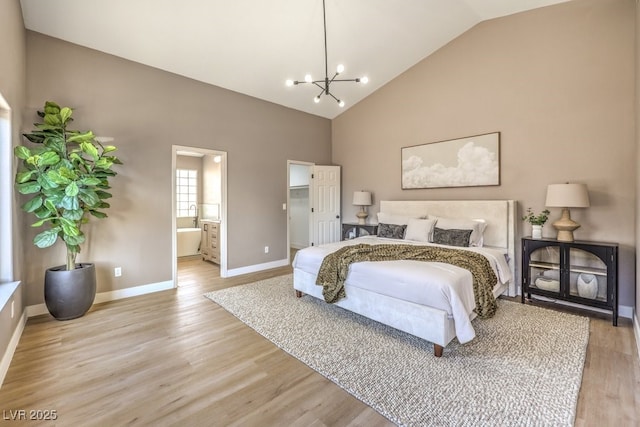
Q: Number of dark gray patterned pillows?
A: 2